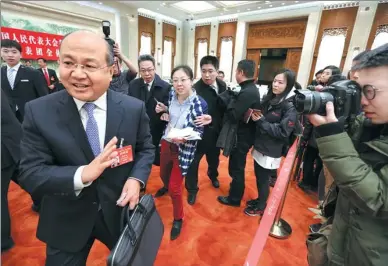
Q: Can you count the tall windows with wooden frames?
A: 6